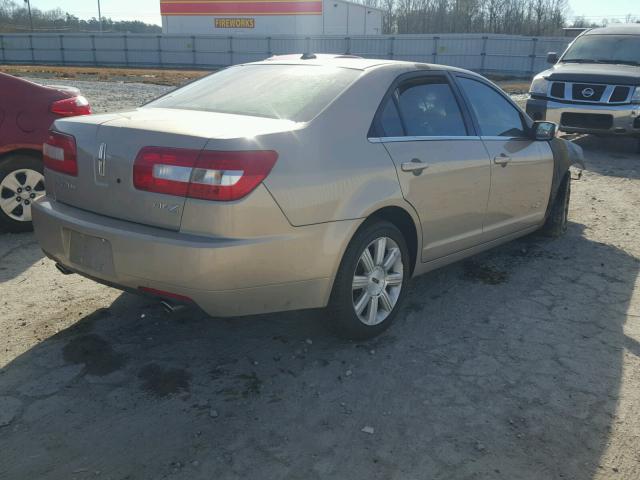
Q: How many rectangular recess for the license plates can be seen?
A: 1